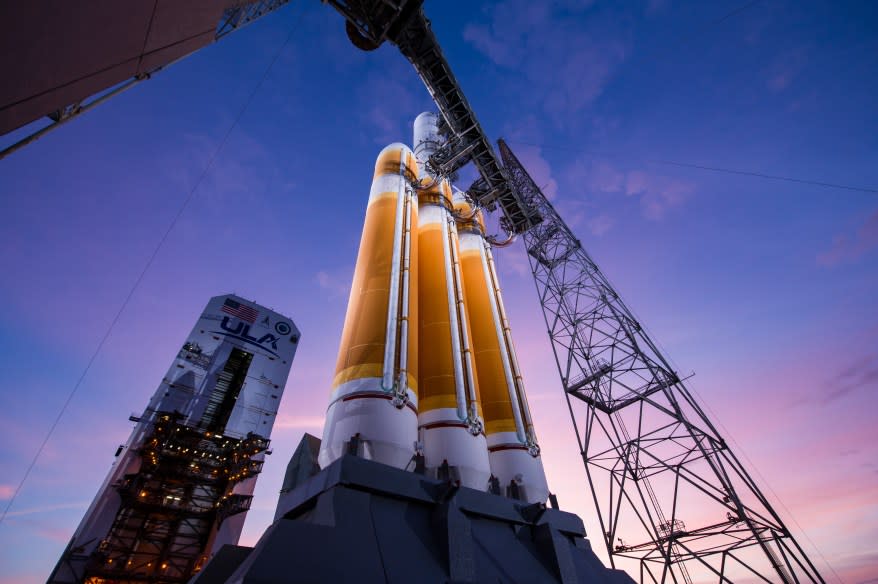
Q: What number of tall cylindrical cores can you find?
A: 3